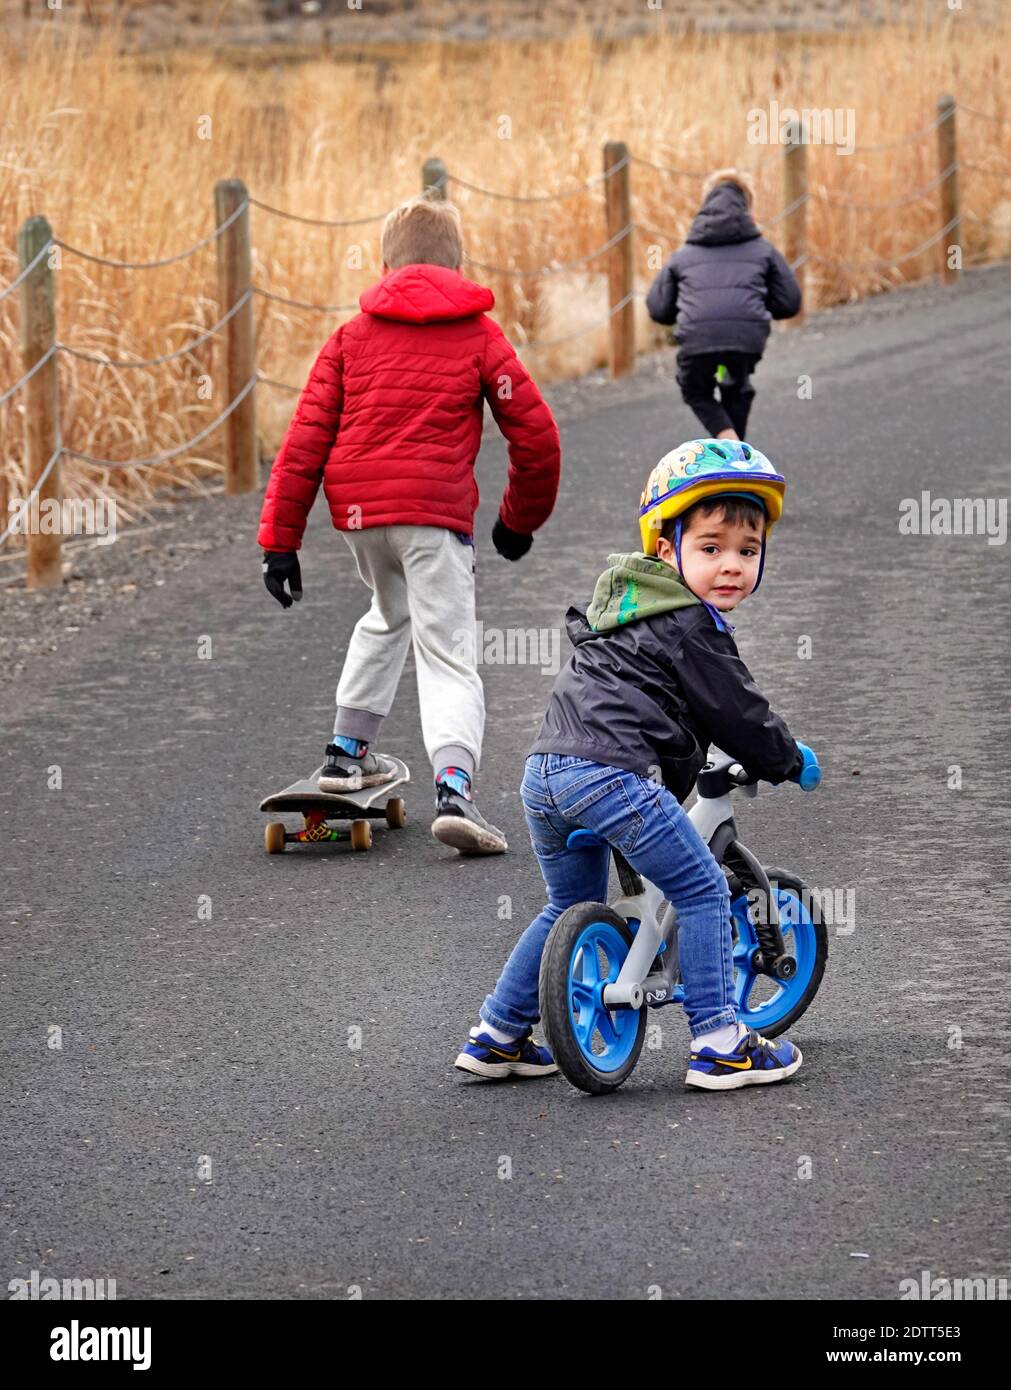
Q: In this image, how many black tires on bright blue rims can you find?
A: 2